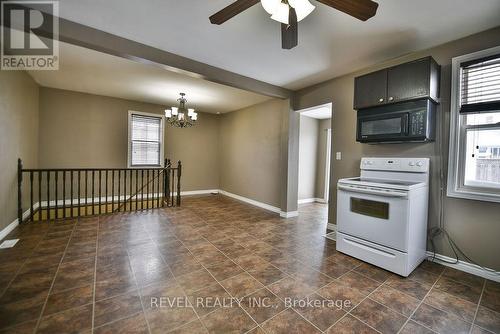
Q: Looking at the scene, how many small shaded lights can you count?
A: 5